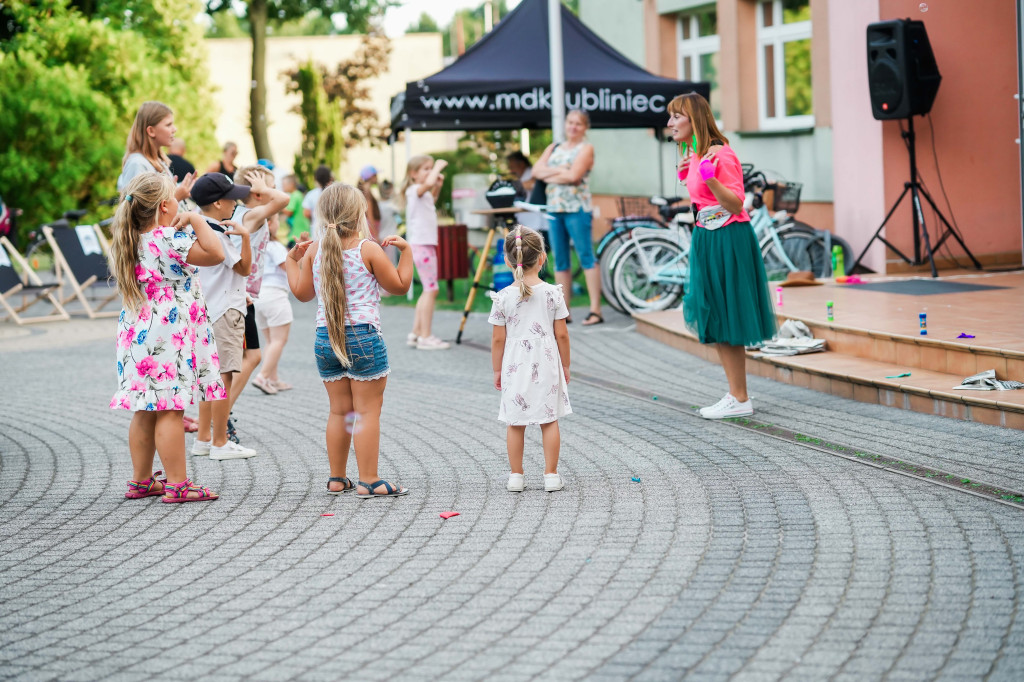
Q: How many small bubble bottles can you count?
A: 3